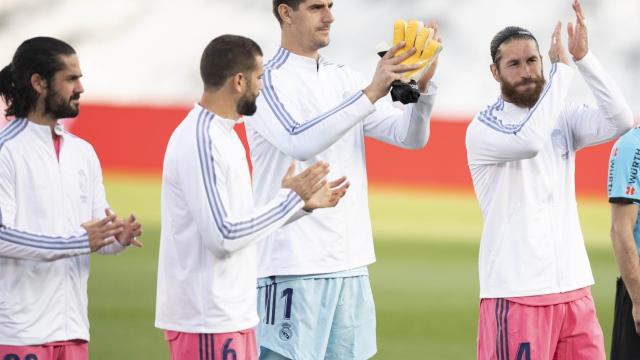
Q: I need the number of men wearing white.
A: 4